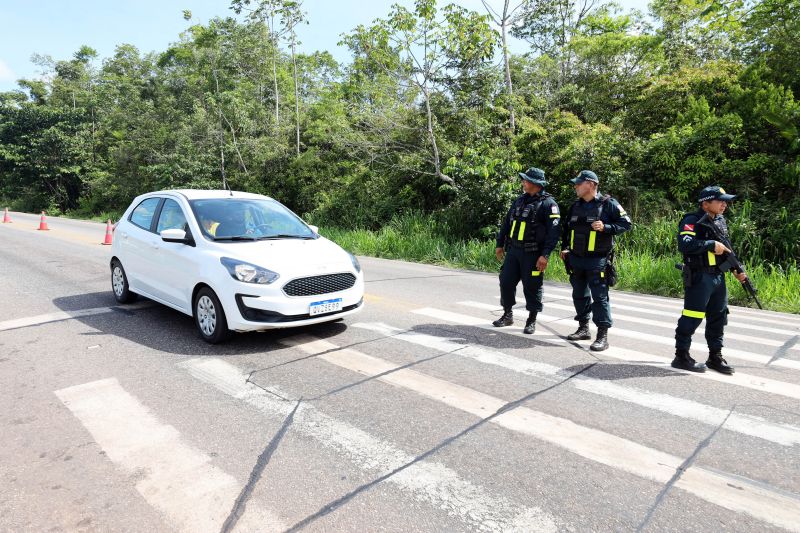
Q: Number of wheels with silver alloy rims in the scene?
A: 2